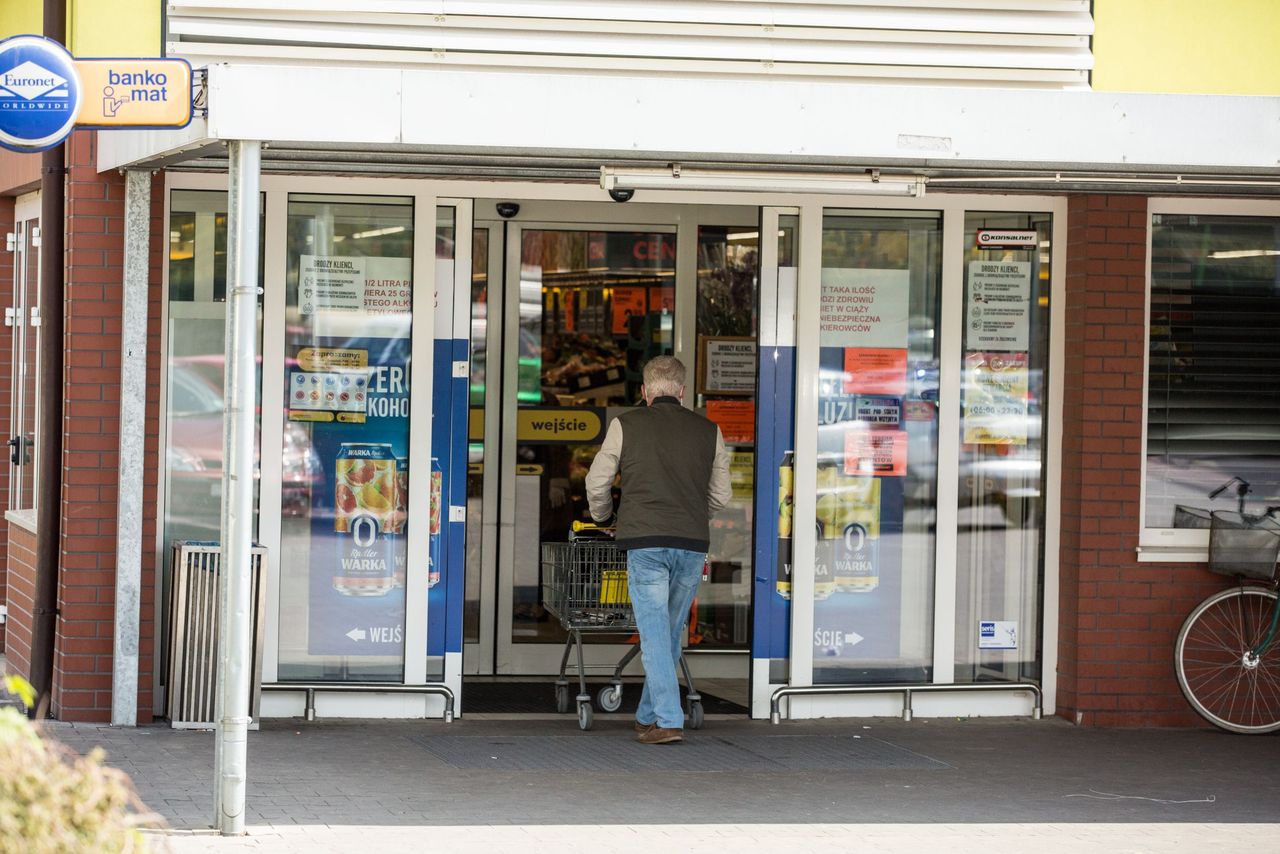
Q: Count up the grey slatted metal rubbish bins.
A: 1